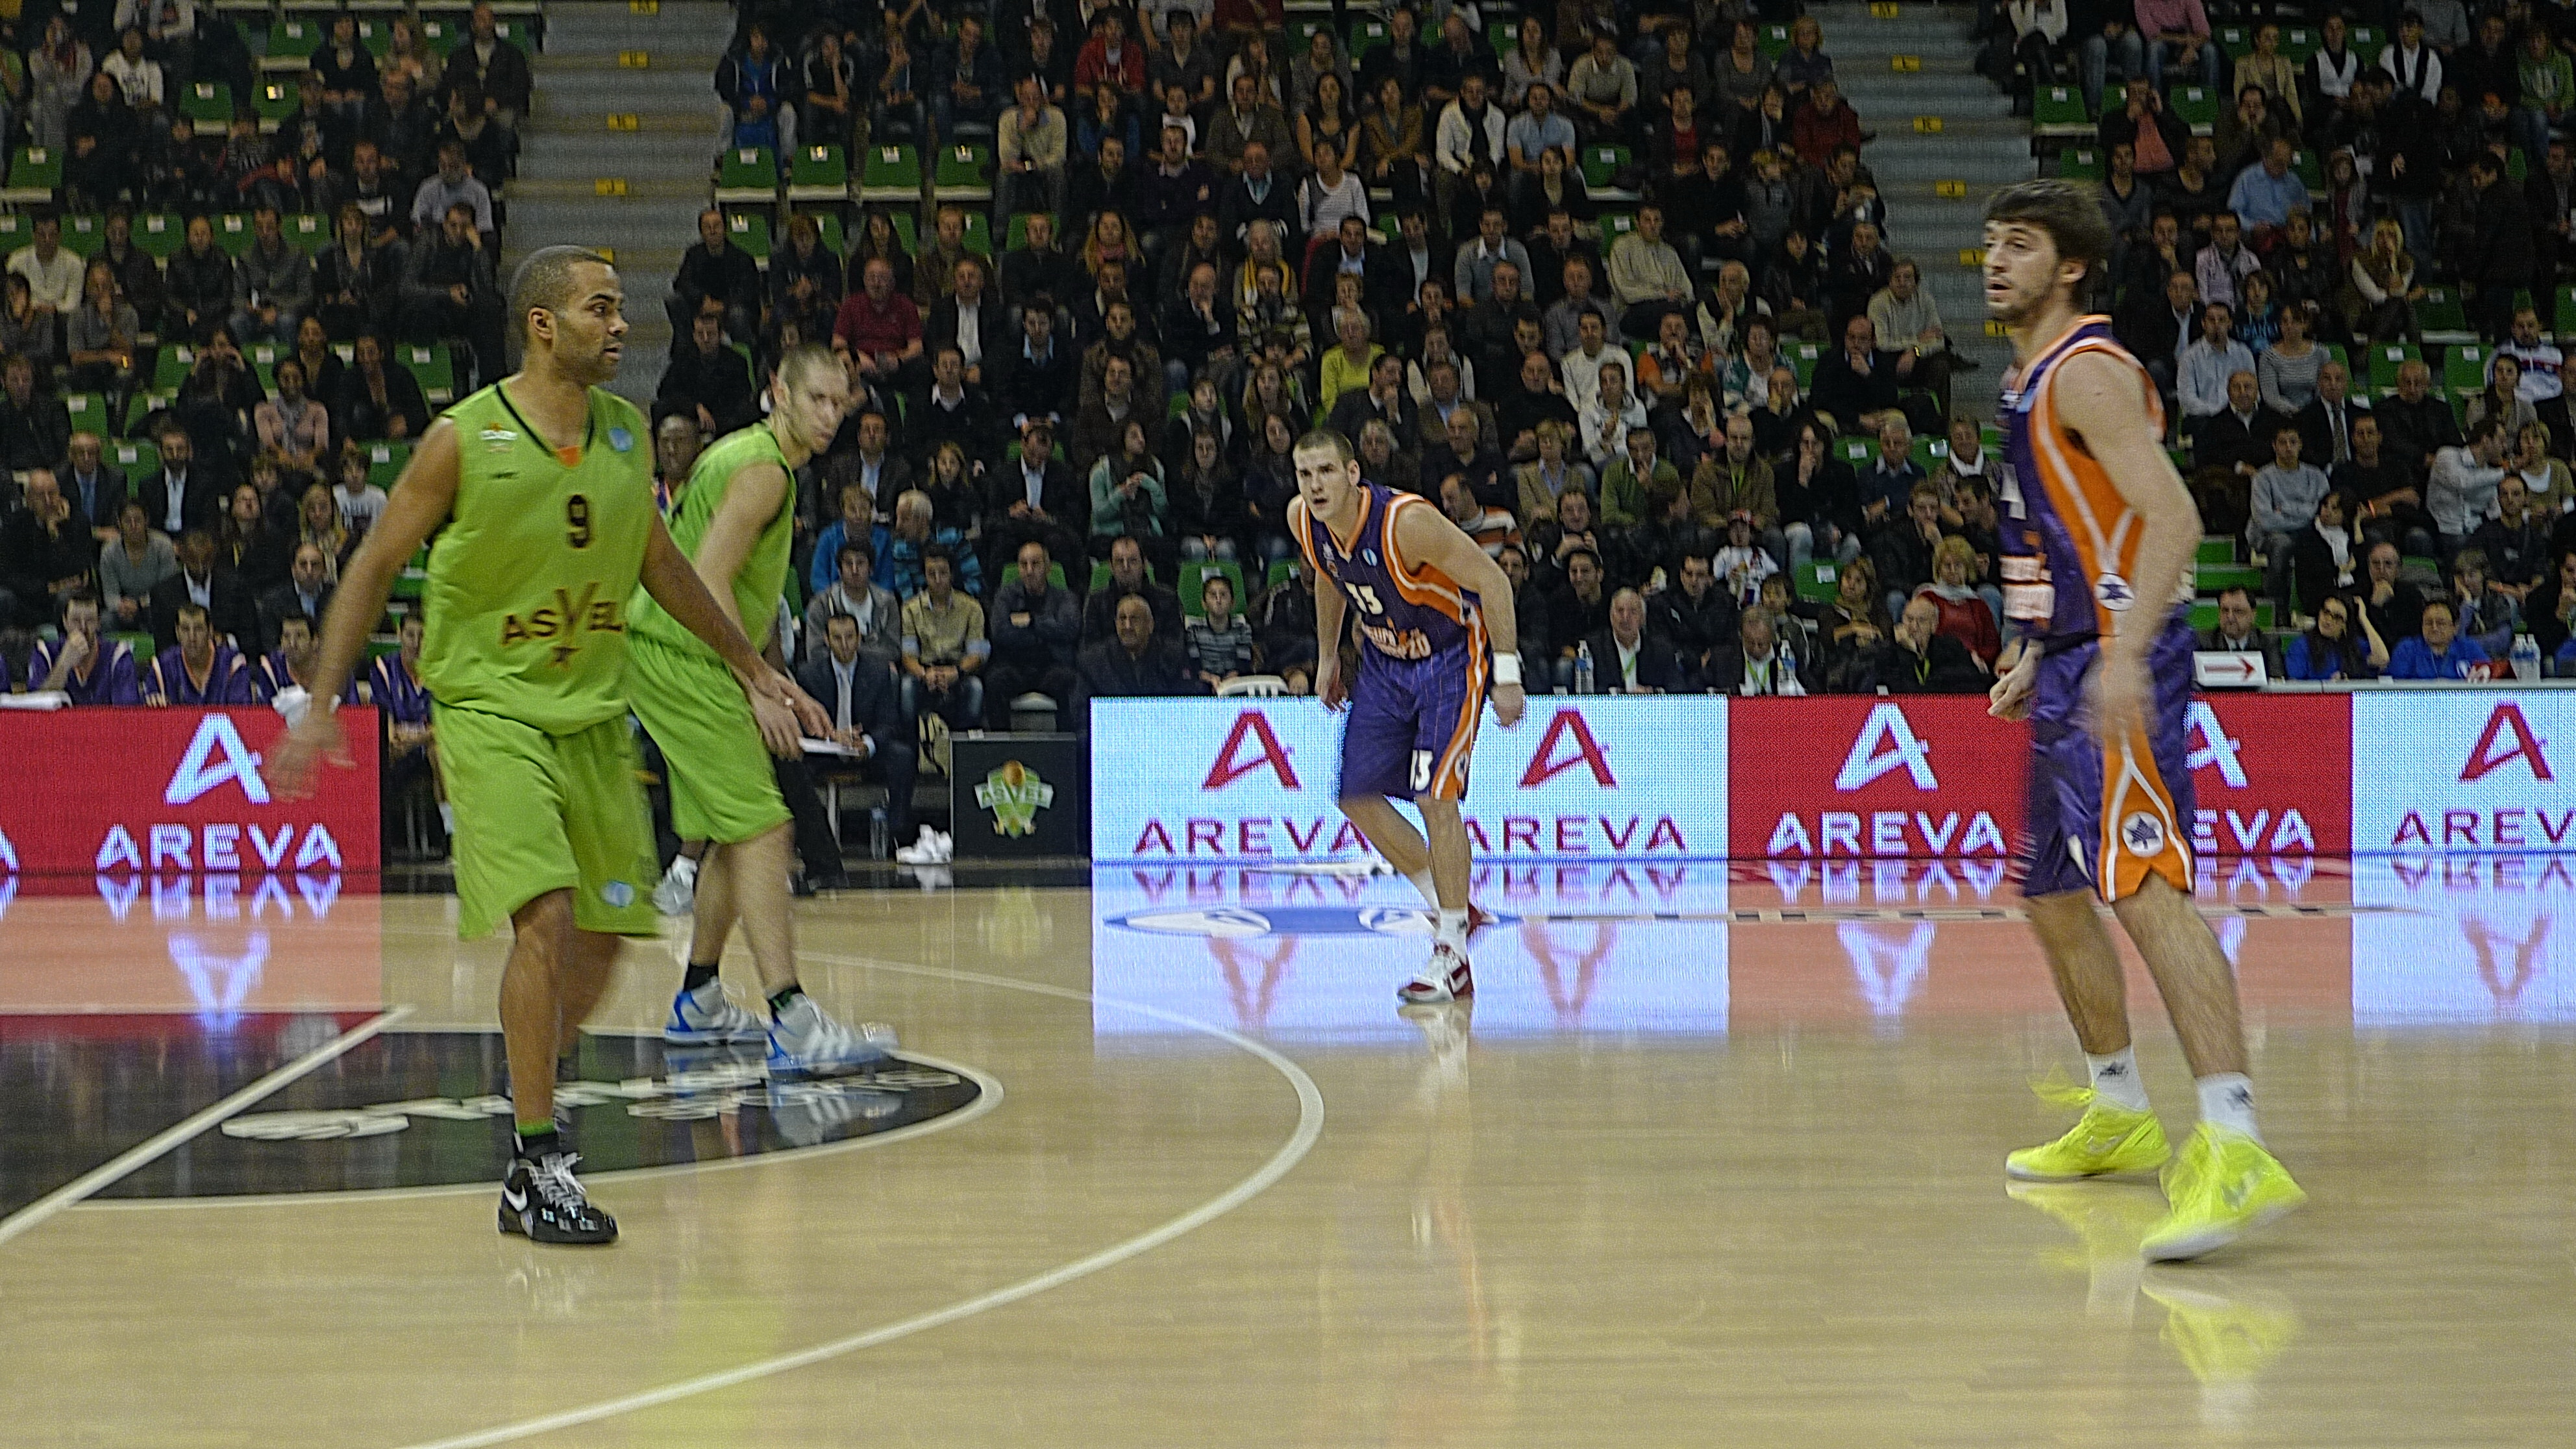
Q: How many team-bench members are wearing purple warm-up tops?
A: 4